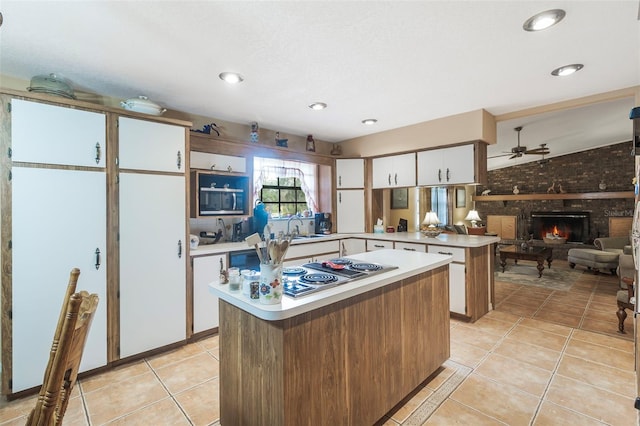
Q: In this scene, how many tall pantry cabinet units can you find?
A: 2